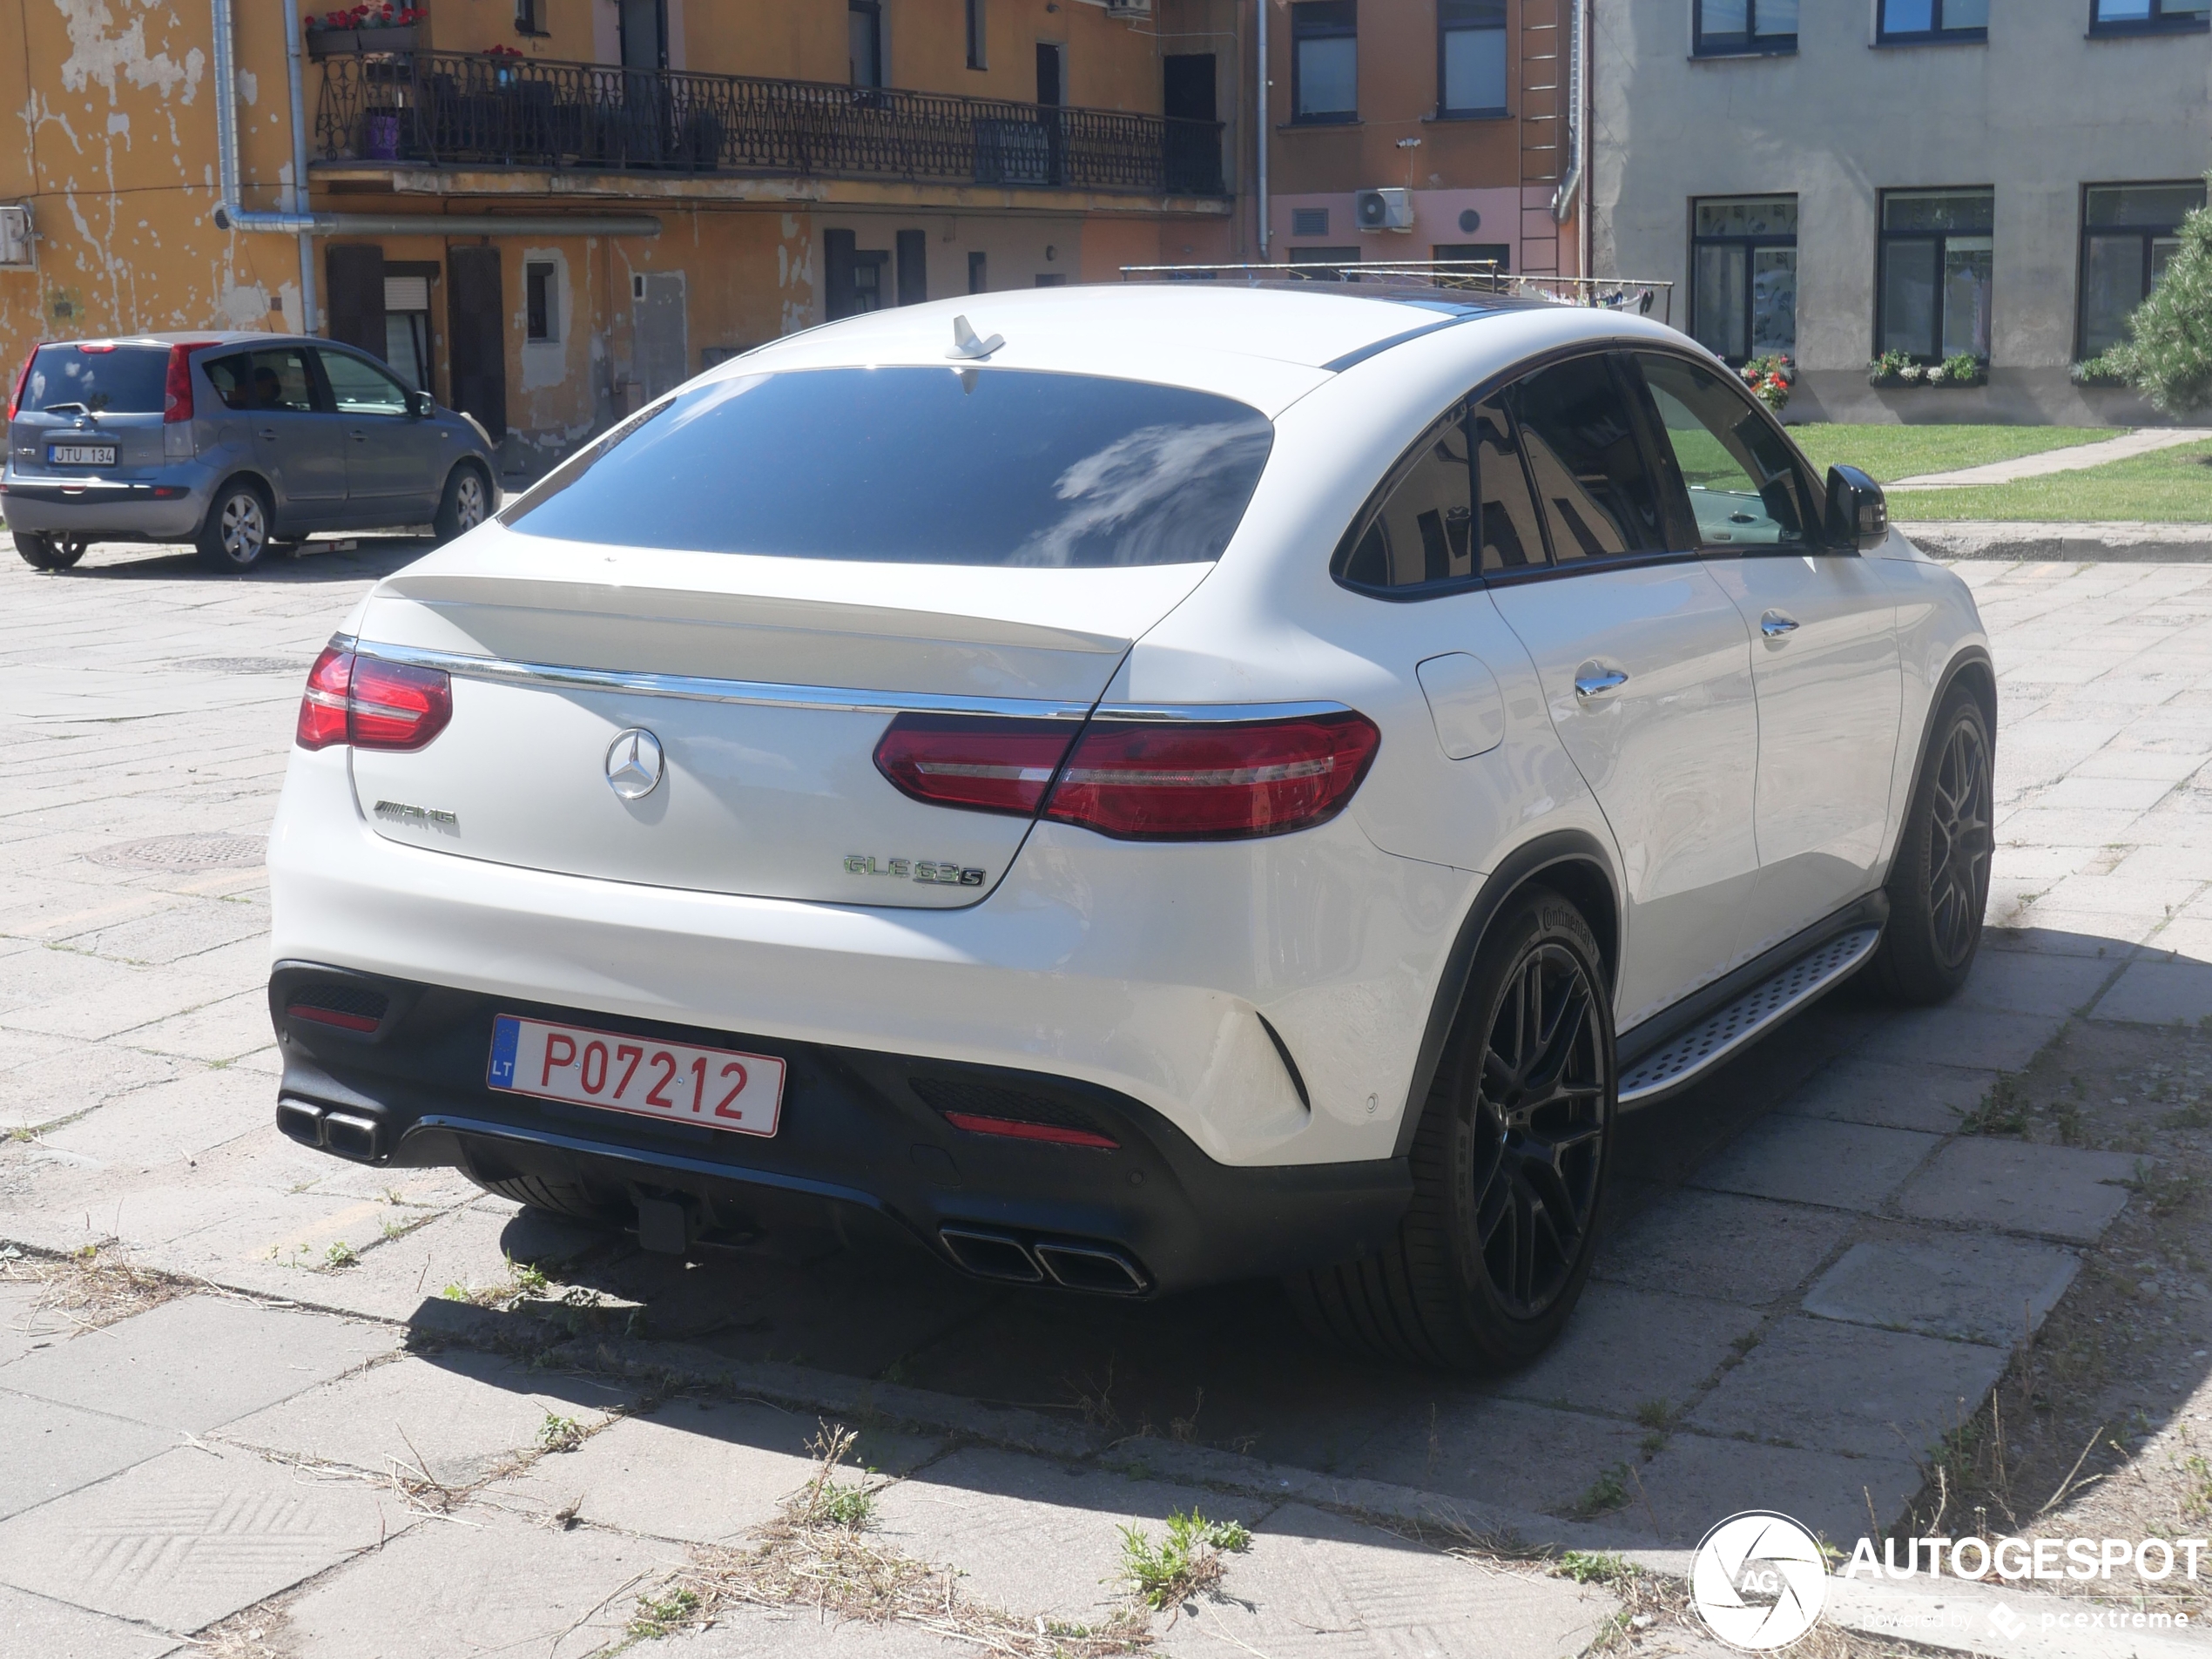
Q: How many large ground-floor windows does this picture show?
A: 3